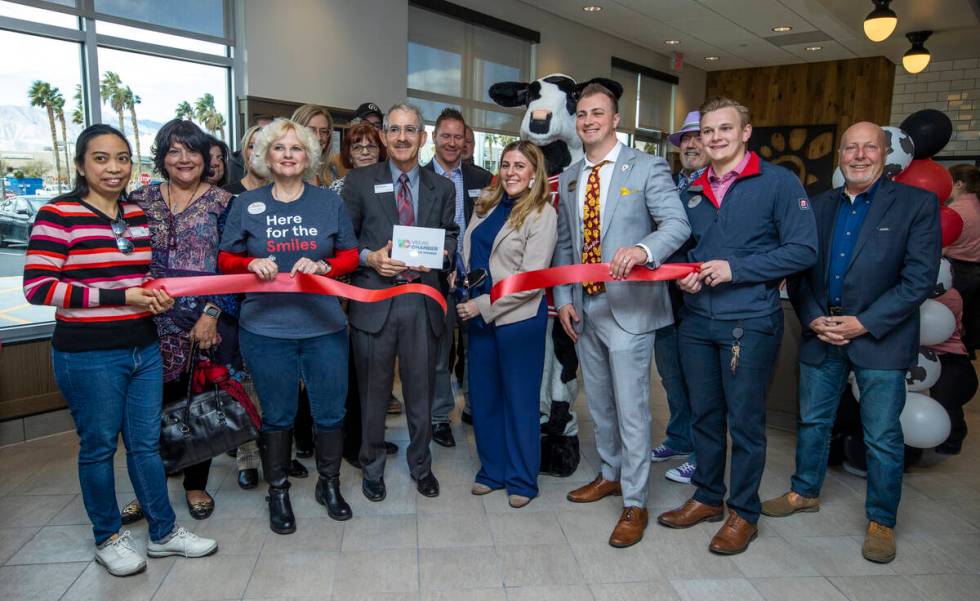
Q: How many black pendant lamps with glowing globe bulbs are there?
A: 2